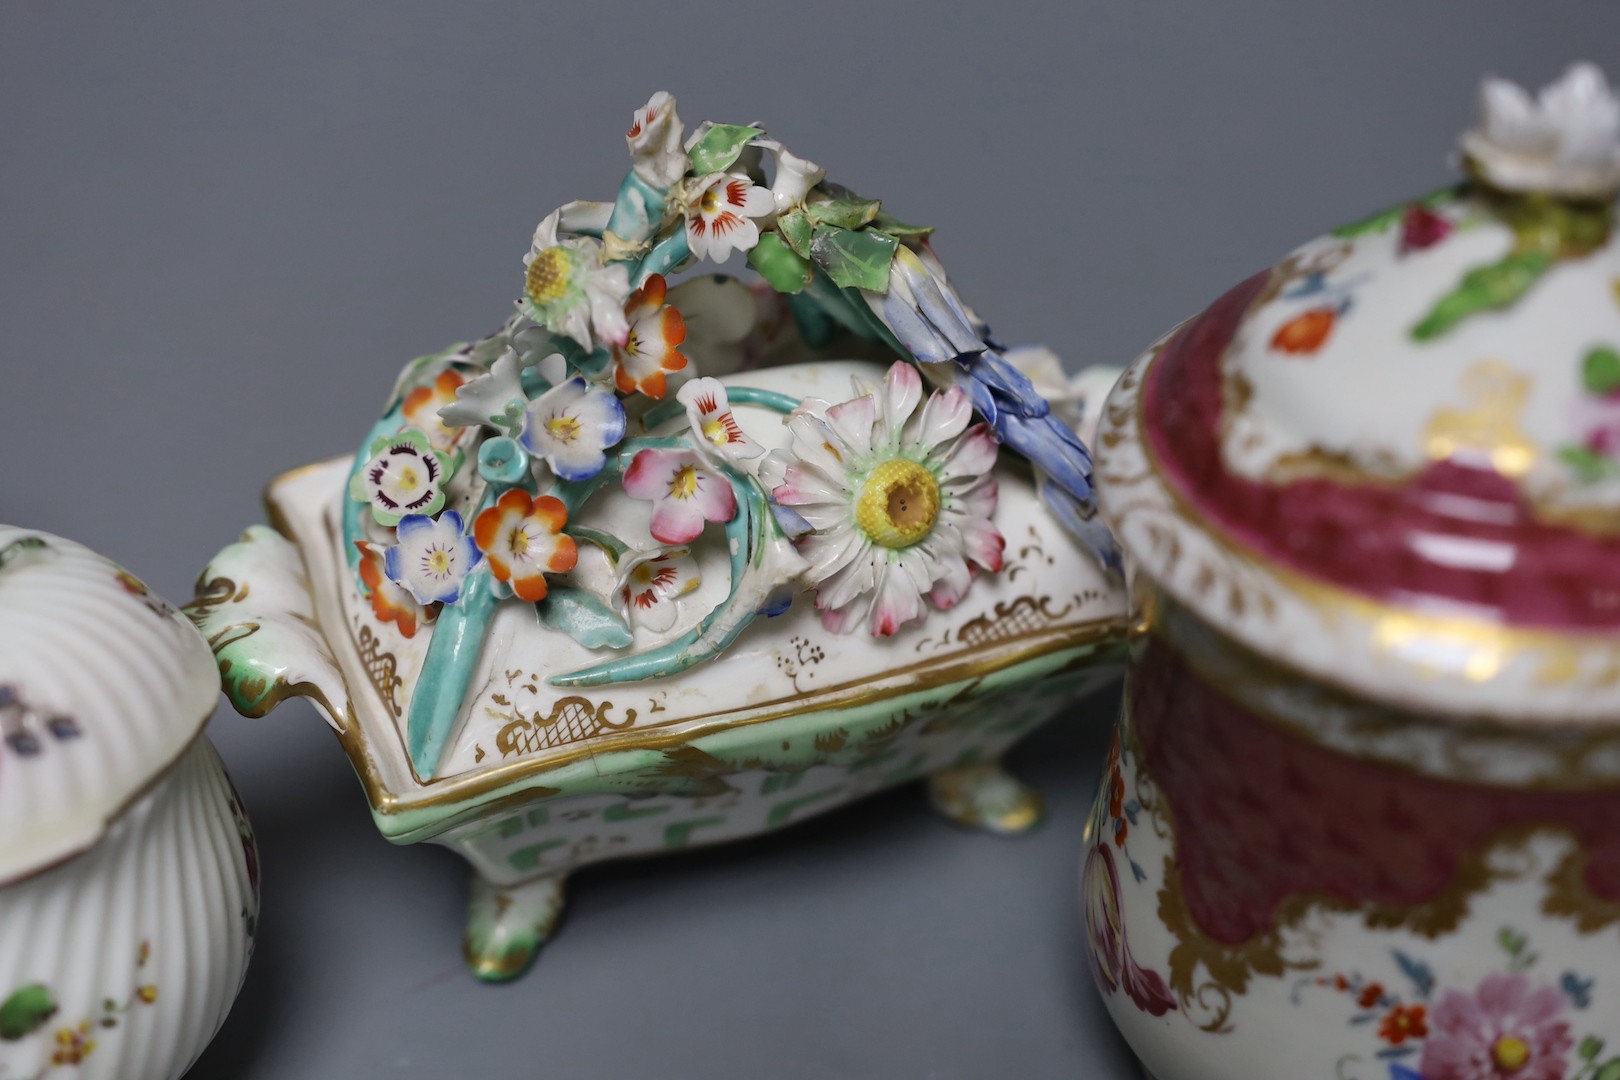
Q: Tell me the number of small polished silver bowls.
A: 0